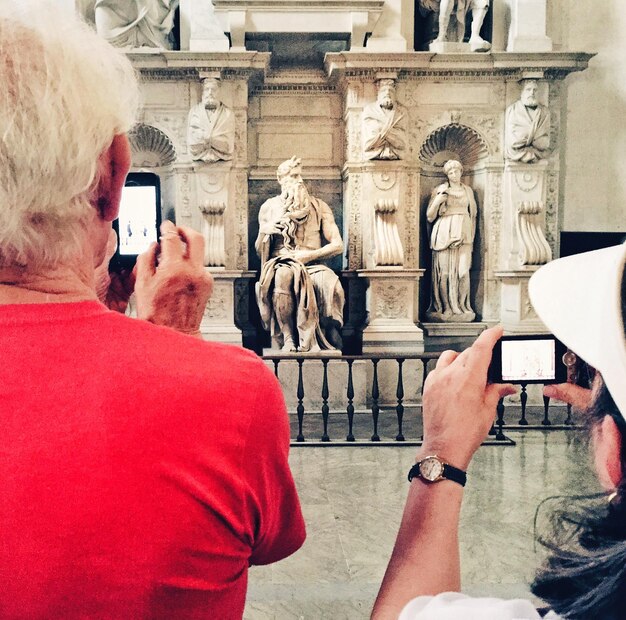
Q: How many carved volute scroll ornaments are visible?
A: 3